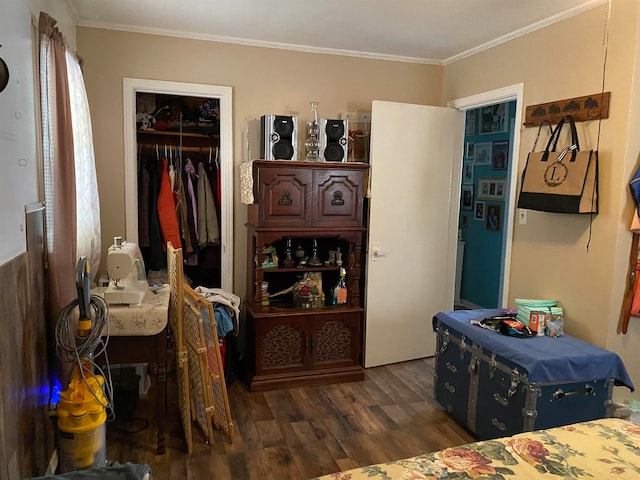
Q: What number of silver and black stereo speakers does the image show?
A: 2